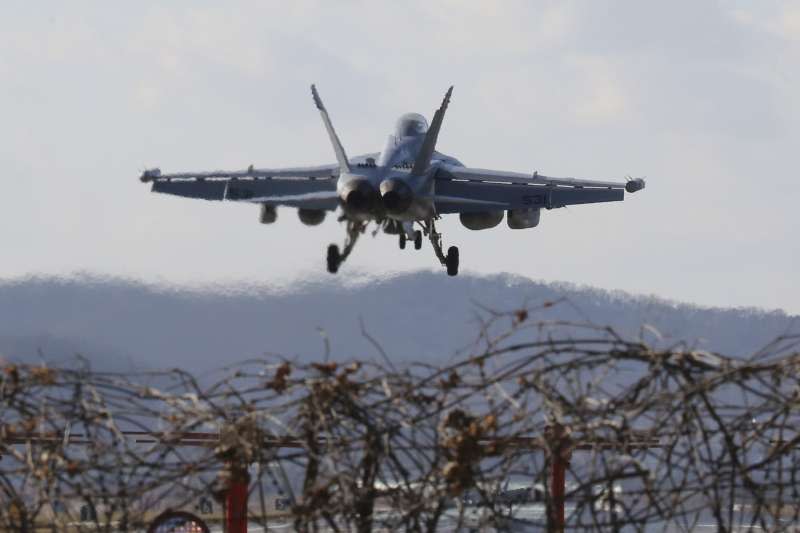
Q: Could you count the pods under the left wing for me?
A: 2